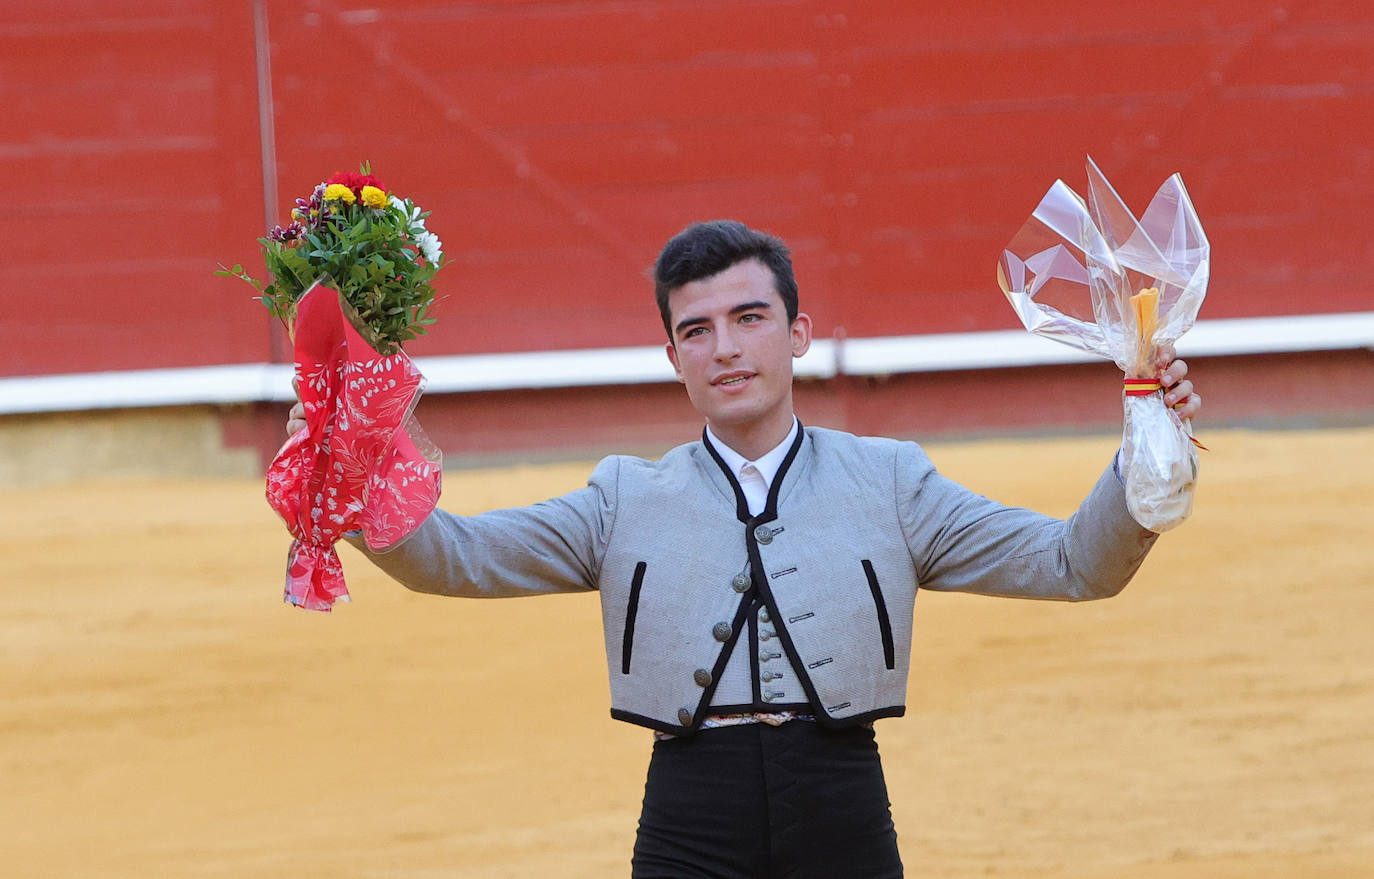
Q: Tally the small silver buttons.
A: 5